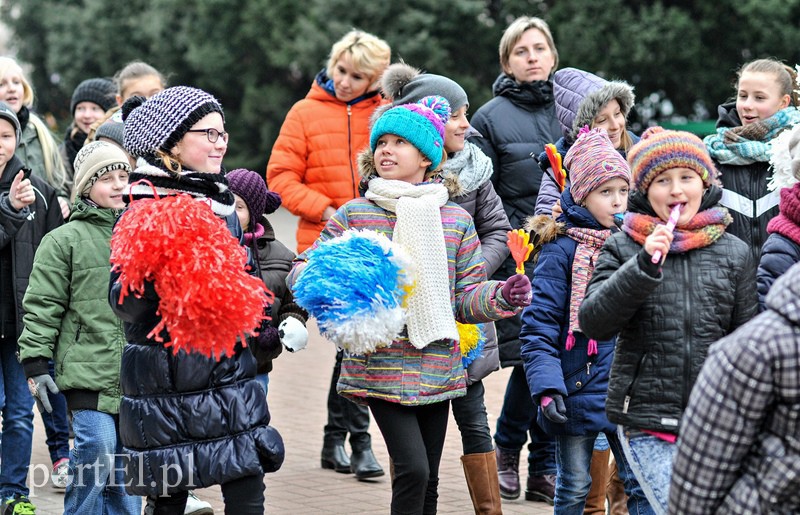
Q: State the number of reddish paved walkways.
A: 1